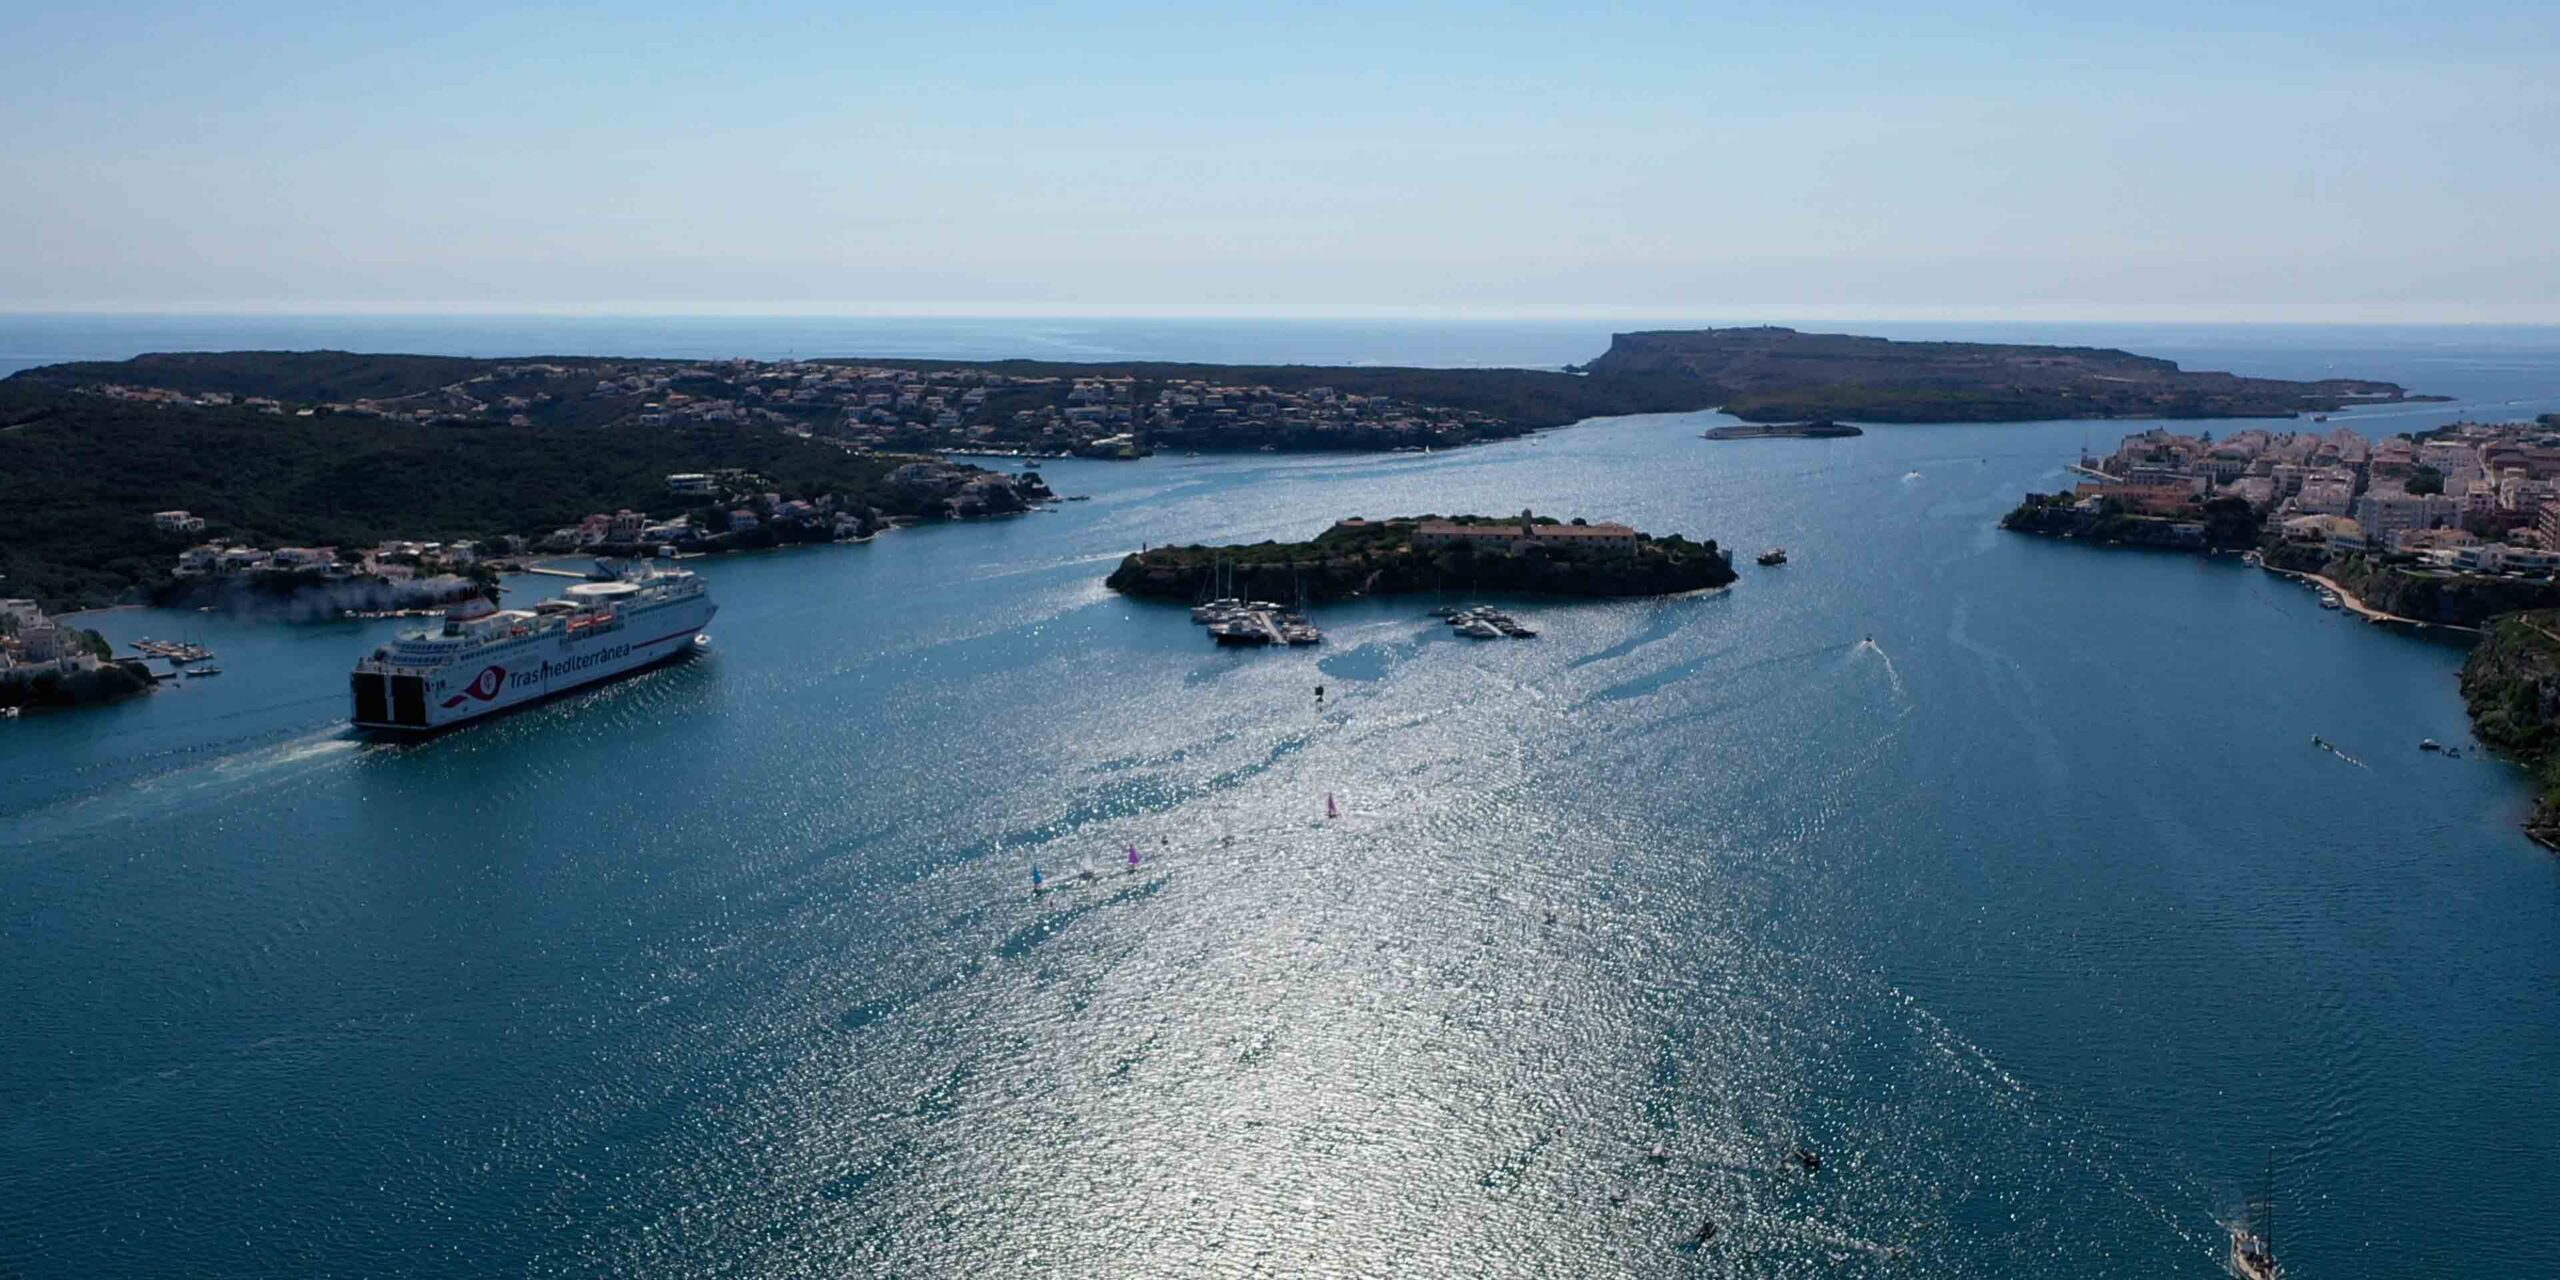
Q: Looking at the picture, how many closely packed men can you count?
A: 0